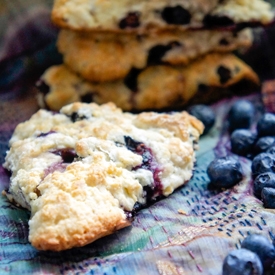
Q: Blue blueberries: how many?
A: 12